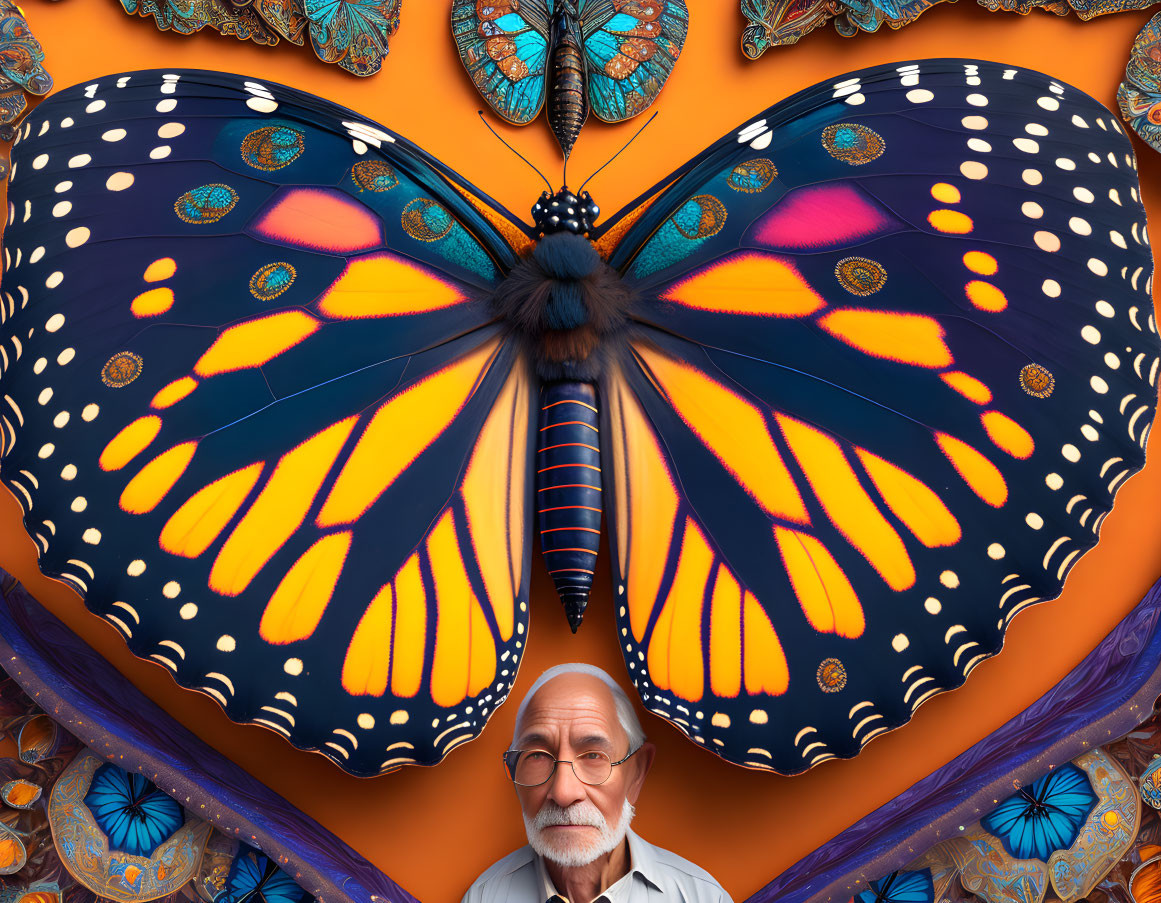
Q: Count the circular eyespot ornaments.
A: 12